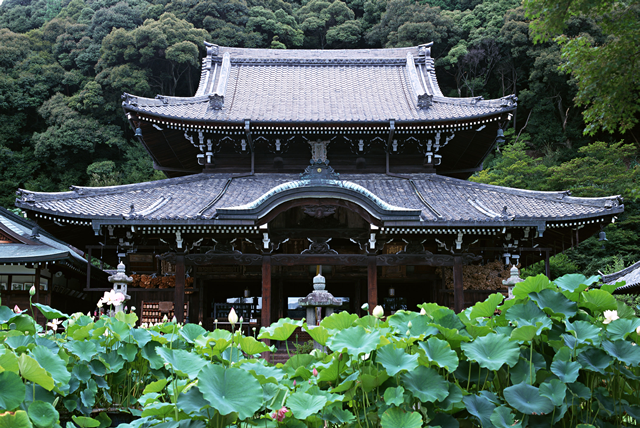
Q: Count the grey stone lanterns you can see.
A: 3